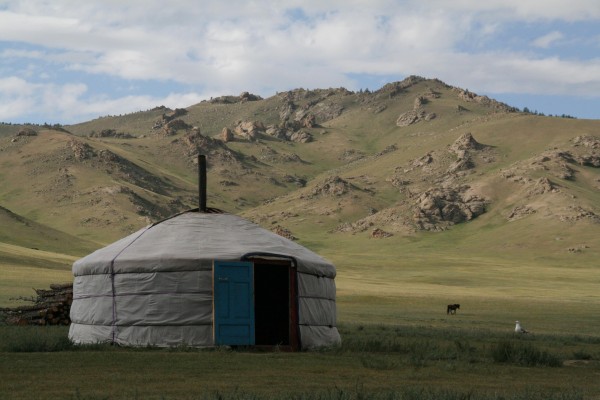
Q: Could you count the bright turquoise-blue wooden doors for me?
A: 1